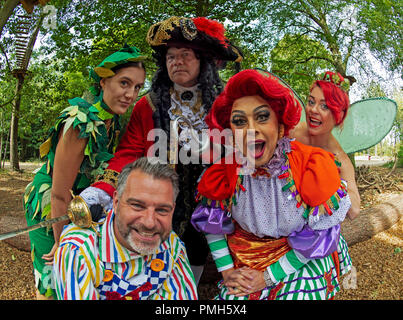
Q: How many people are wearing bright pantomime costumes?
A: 5